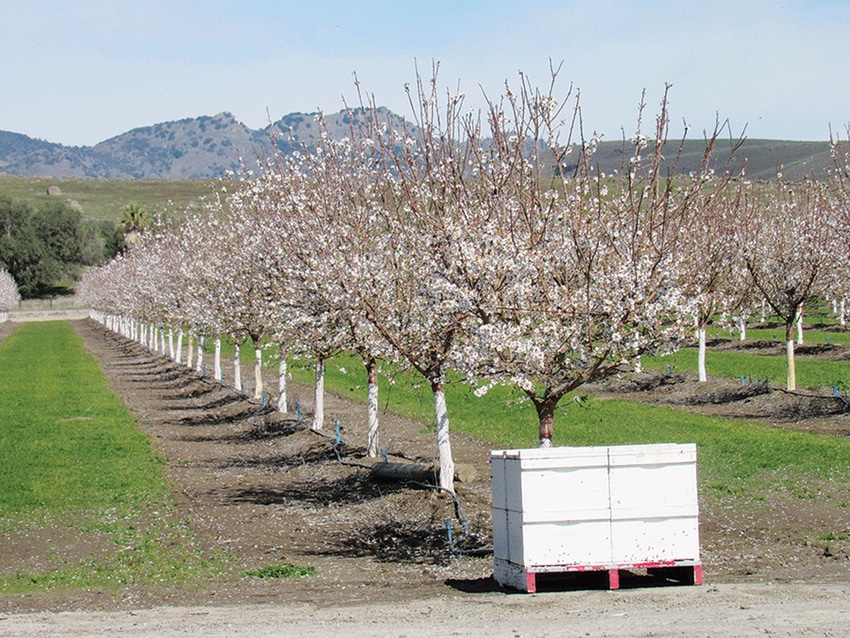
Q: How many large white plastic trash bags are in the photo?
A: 0